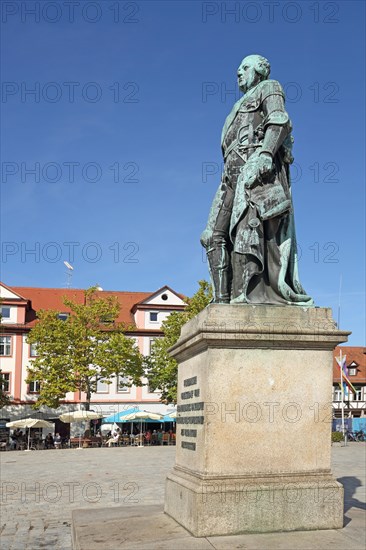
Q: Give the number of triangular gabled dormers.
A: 3